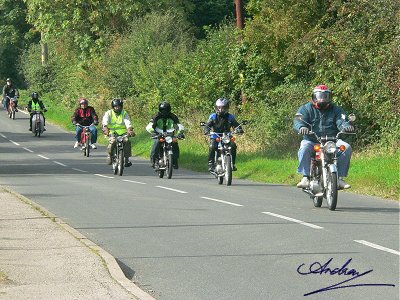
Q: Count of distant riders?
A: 2